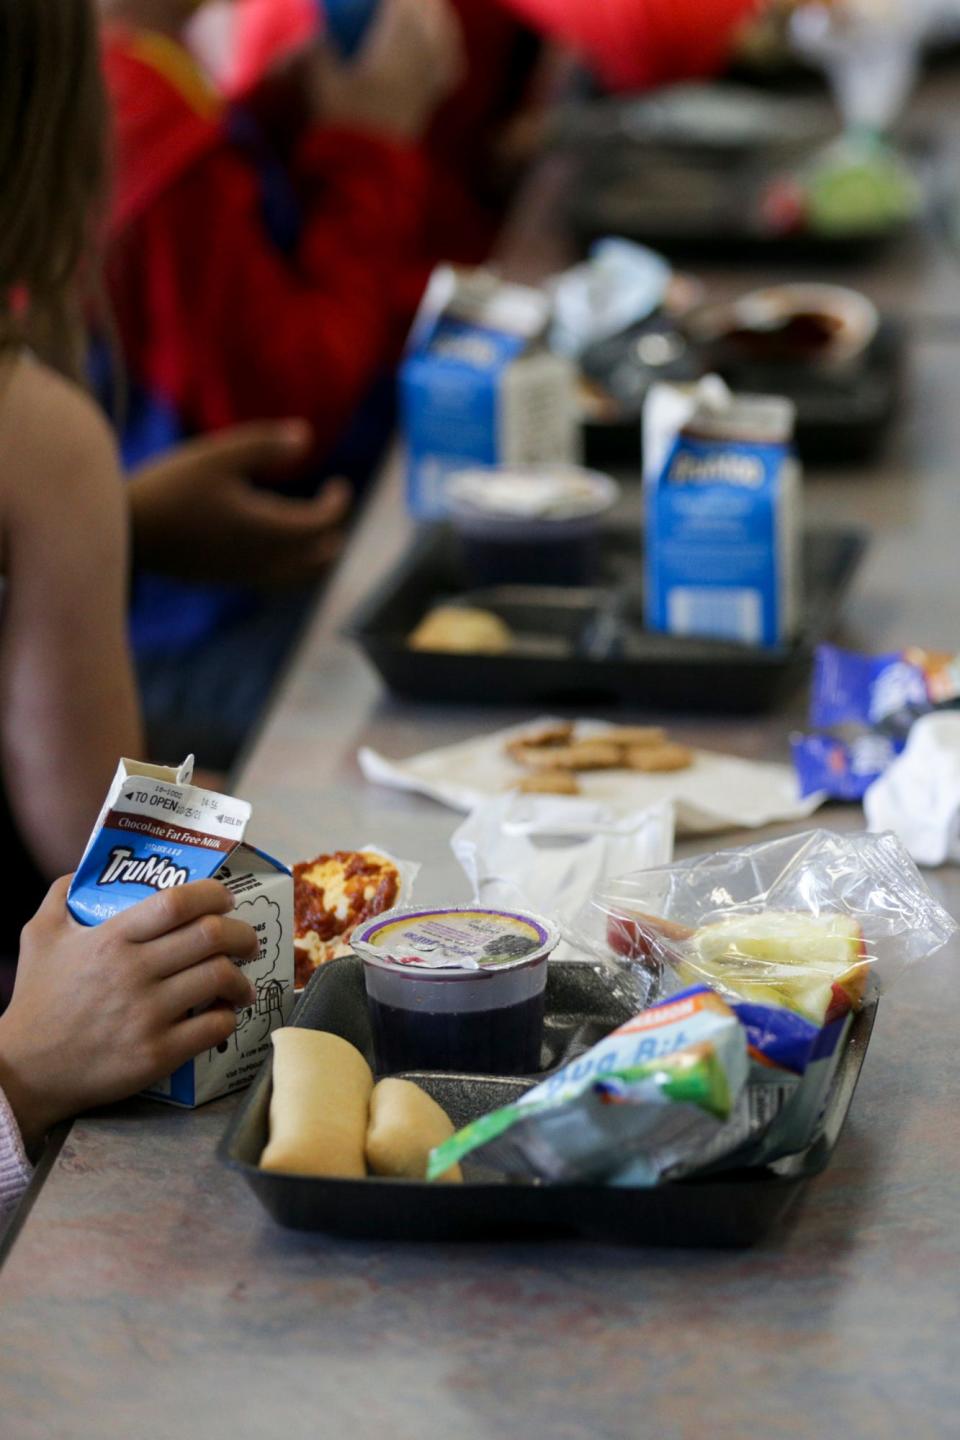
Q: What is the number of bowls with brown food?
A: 1